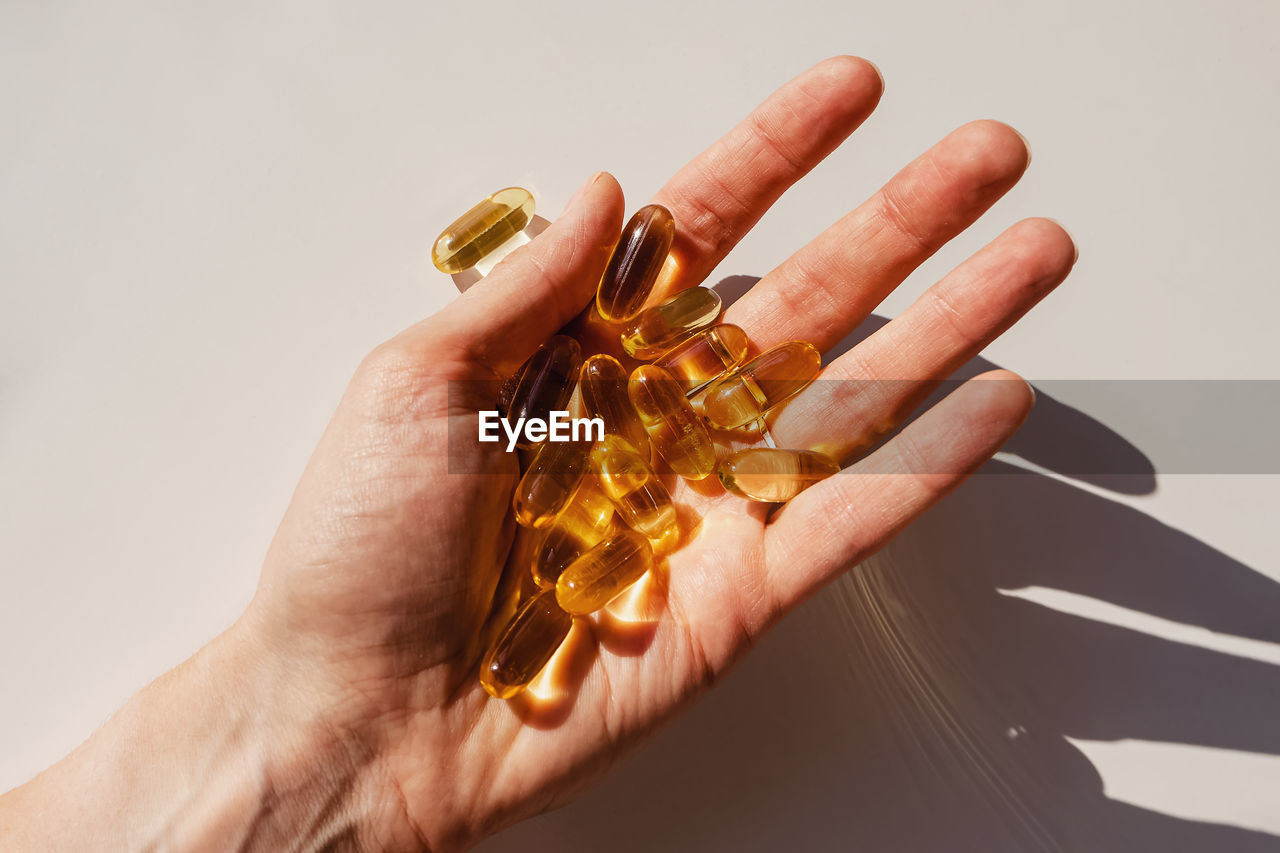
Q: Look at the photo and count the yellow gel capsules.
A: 14